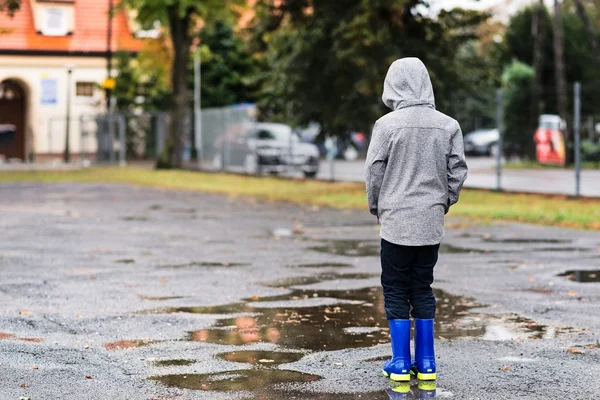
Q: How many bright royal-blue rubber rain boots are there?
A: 2